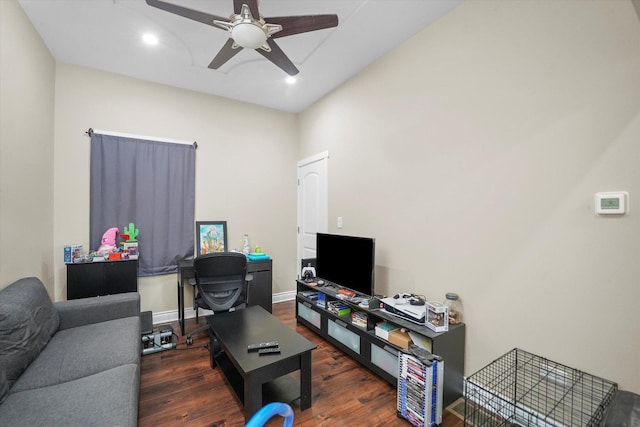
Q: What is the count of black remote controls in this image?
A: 2